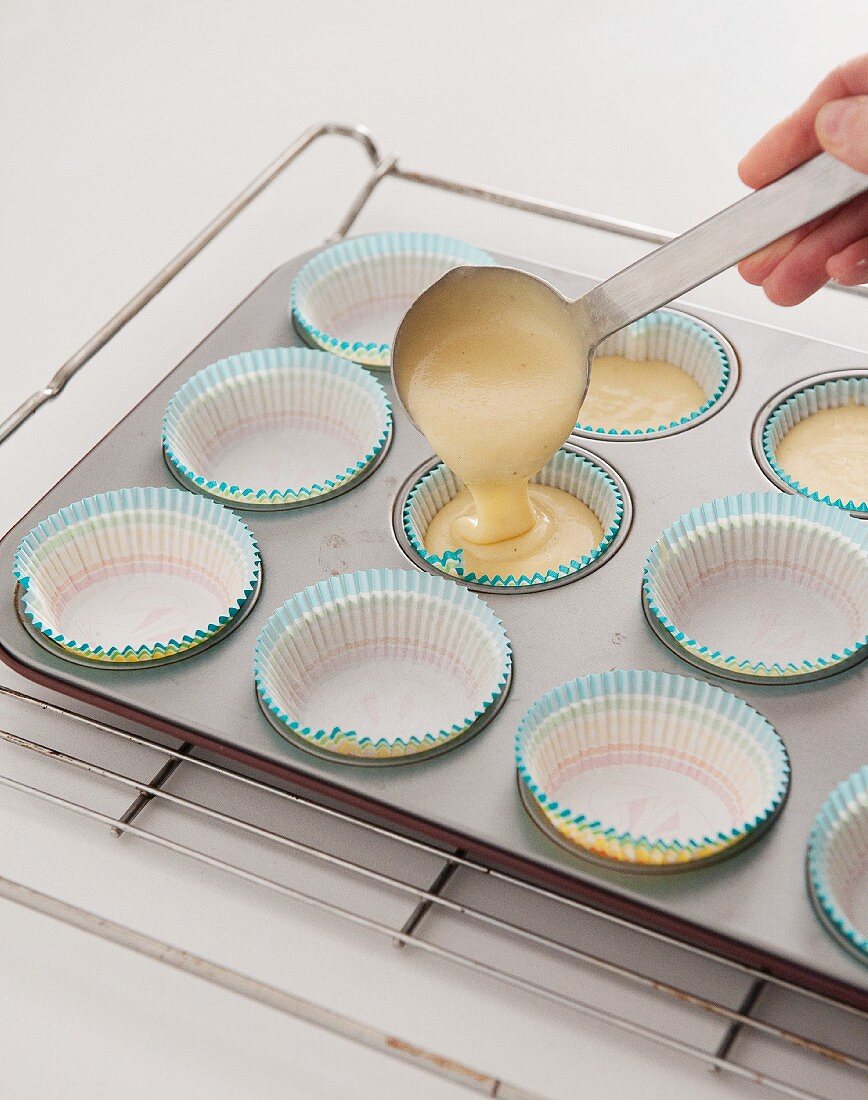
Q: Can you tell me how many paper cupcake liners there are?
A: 10